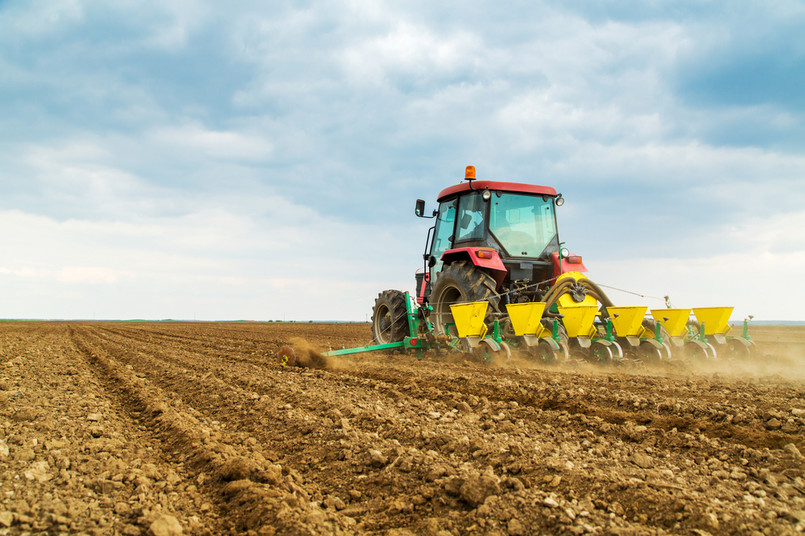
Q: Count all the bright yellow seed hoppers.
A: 6